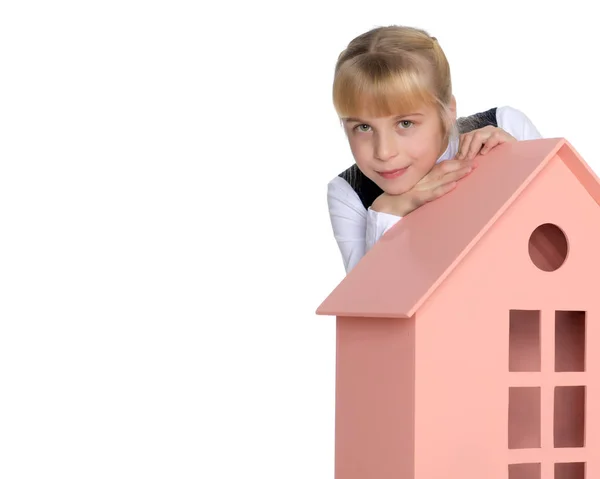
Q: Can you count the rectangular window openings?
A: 6